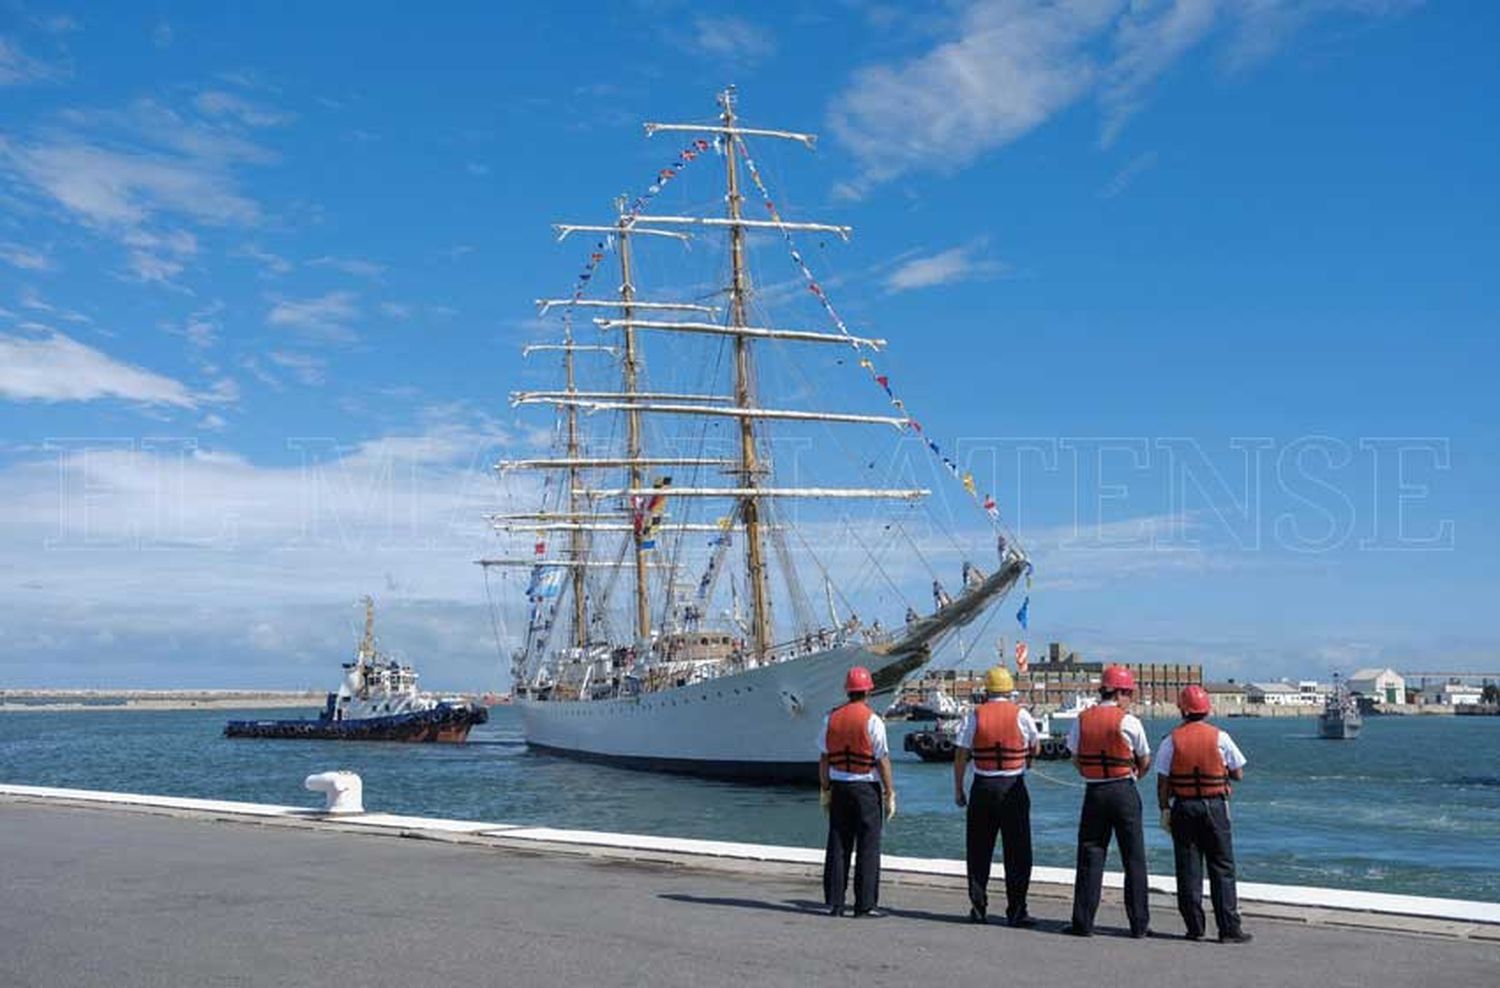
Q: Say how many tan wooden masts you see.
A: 3